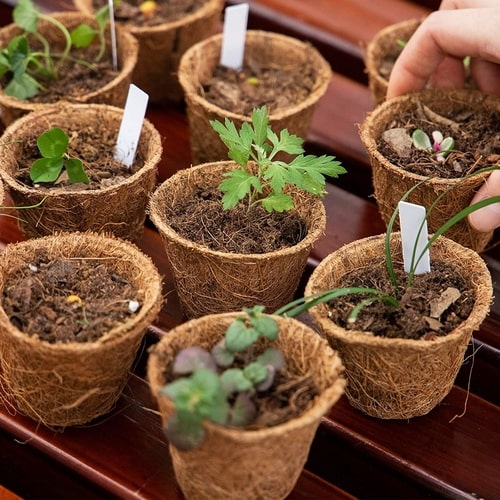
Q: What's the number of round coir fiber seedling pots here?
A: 10